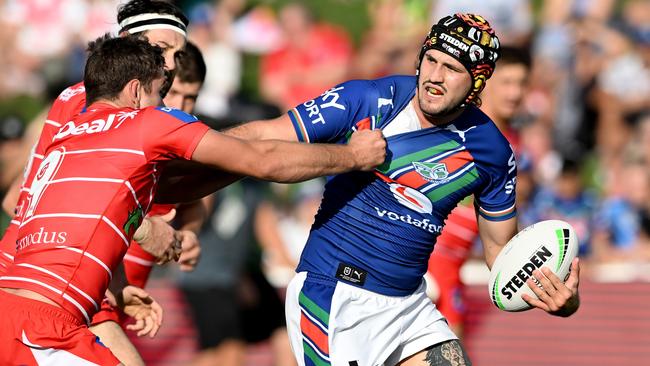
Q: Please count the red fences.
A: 1